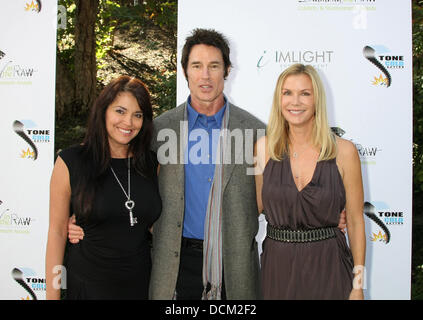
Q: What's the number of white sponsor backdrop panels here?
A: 2